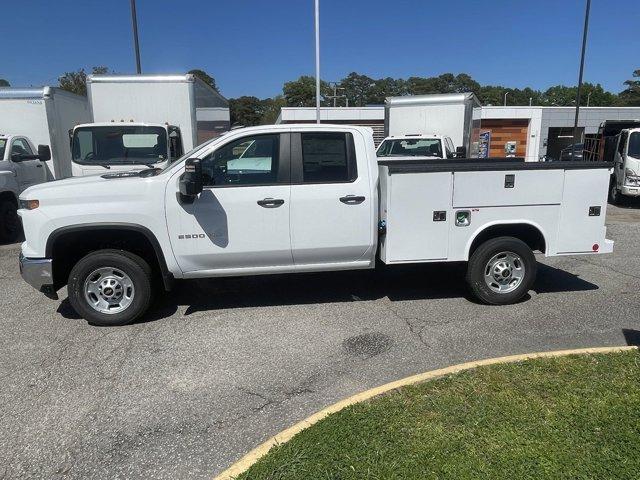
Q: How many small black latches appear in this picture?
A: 3